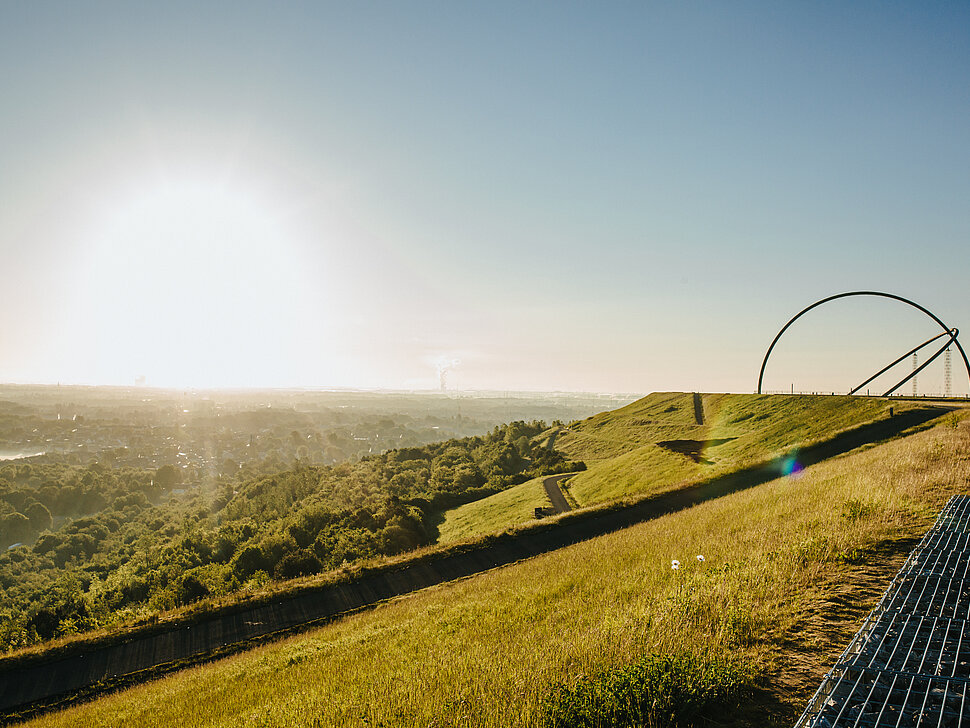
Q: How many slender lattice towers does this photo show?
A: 2